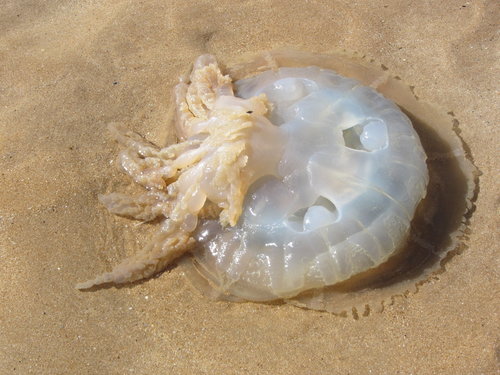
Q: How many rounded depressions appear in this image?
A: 3